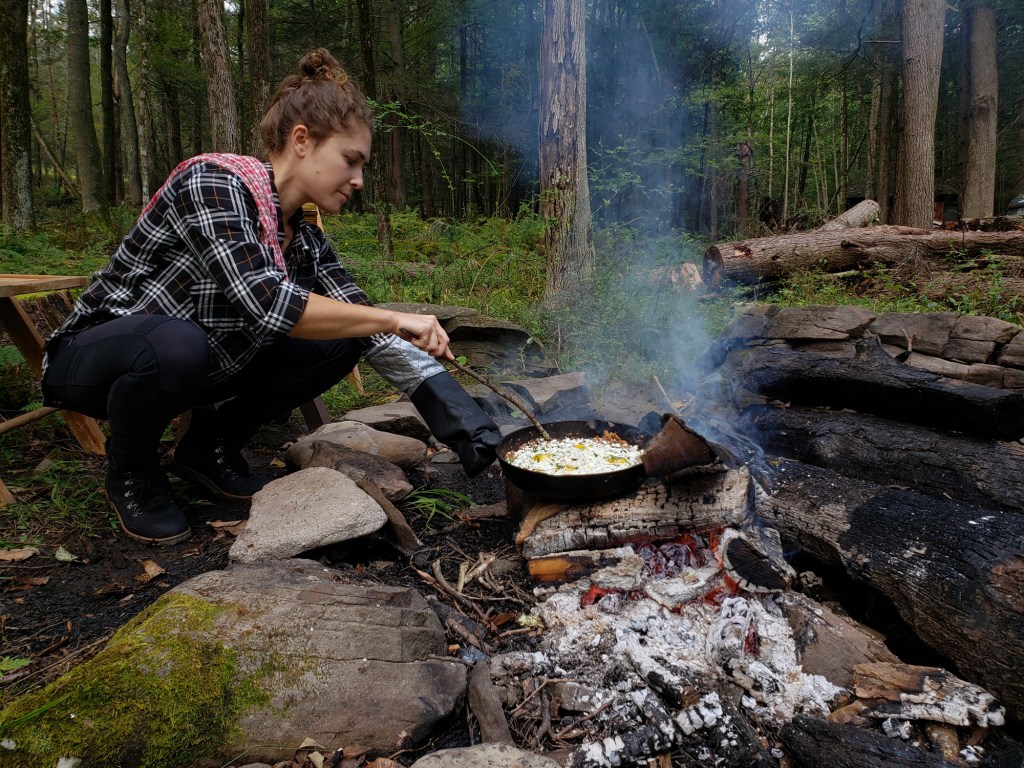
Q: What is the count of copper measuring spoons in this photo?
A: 0